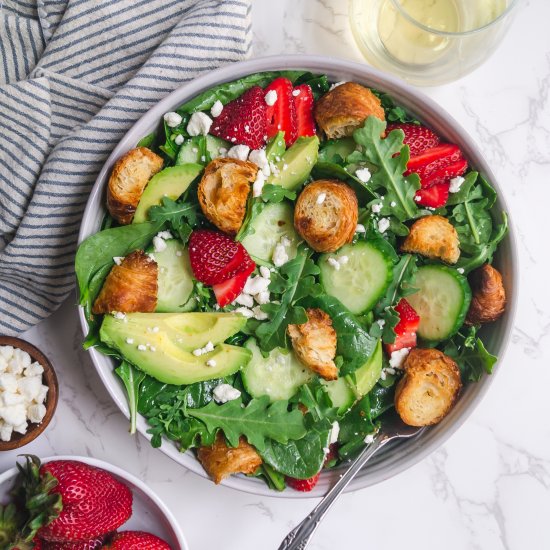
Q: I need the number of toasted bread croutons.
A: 10